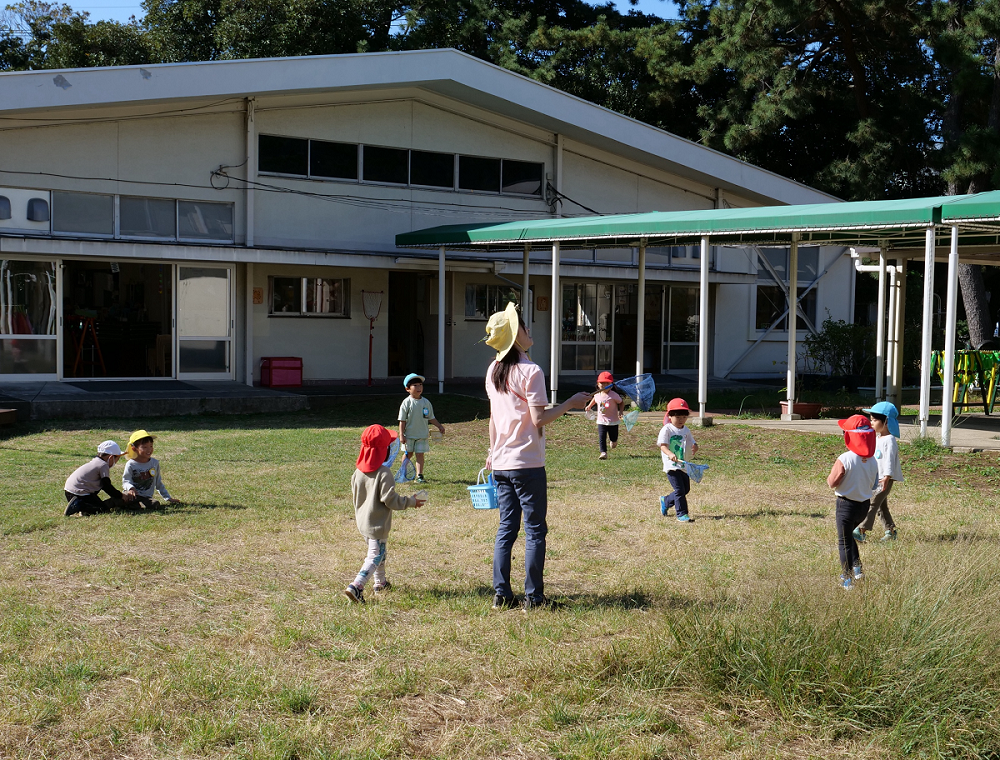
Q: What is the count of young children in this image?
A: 8